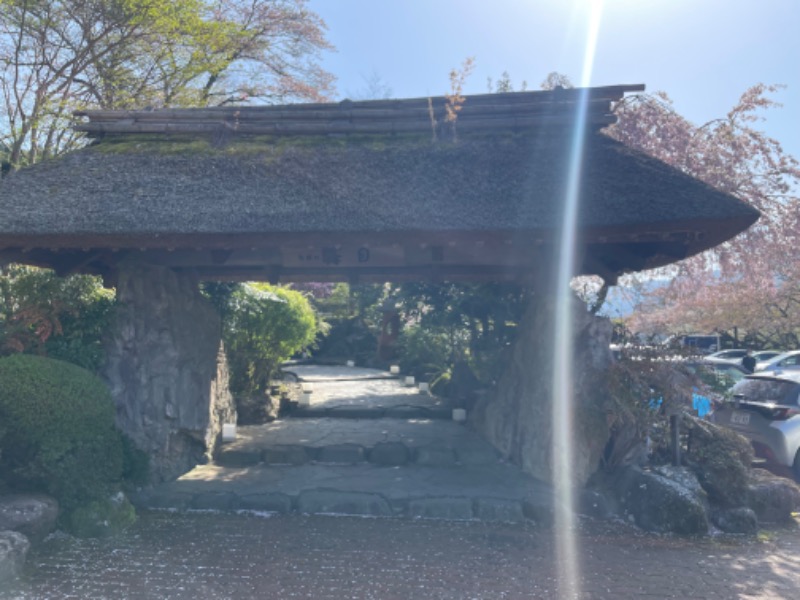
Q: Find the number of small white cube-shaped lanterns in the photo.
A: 8